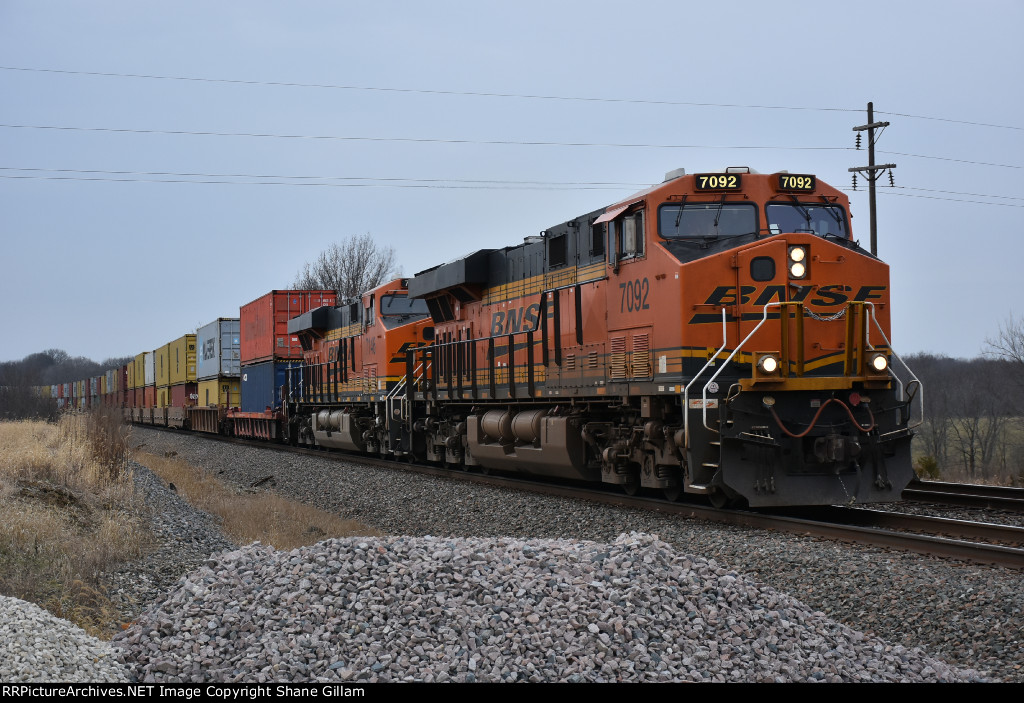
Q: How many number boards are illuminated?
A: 2